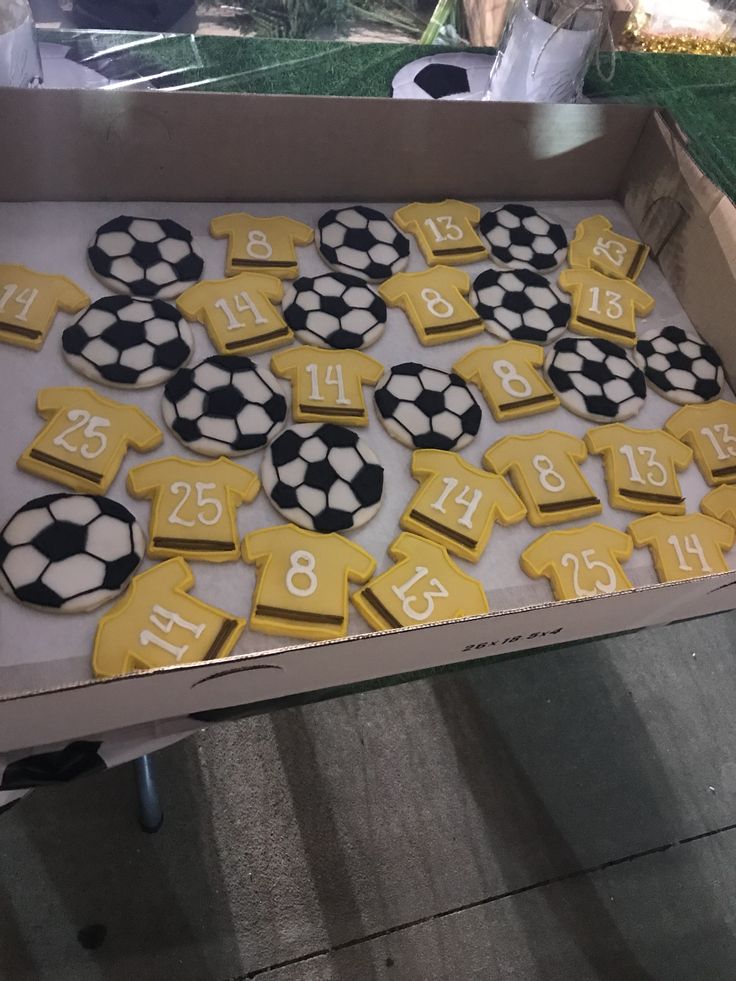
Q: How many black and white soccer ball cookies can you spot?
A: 12